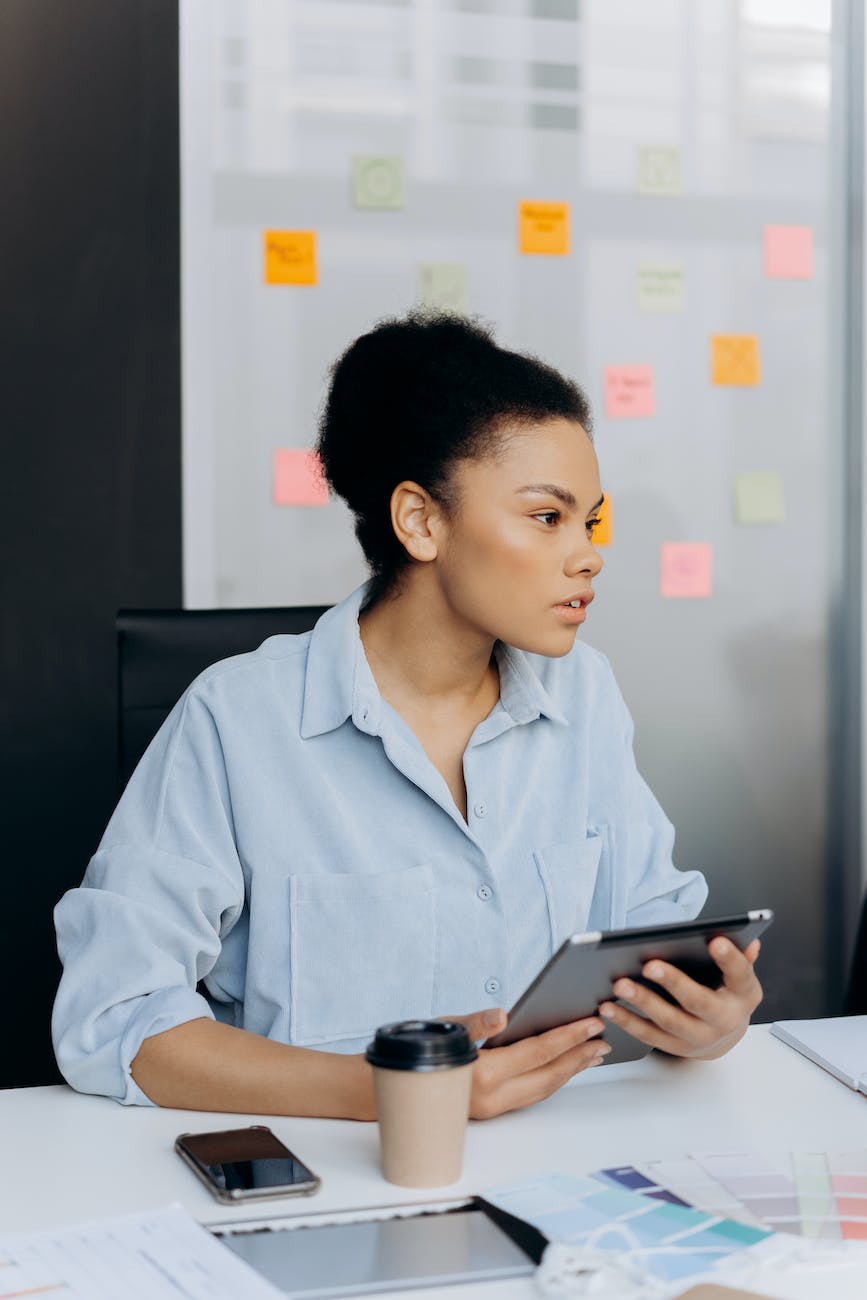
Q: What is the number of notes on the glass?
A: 13